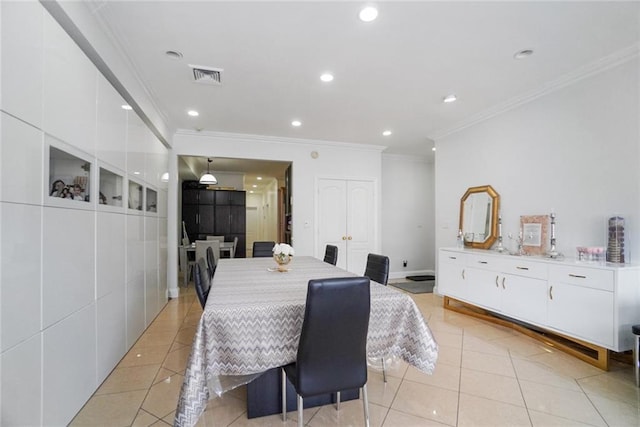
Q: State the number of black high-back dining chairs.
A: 6